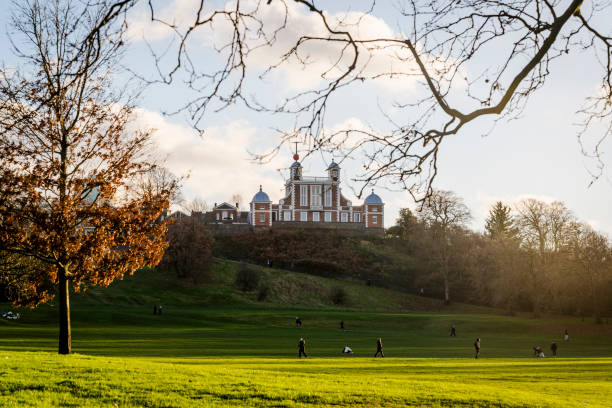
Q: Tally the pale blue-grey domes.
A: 4